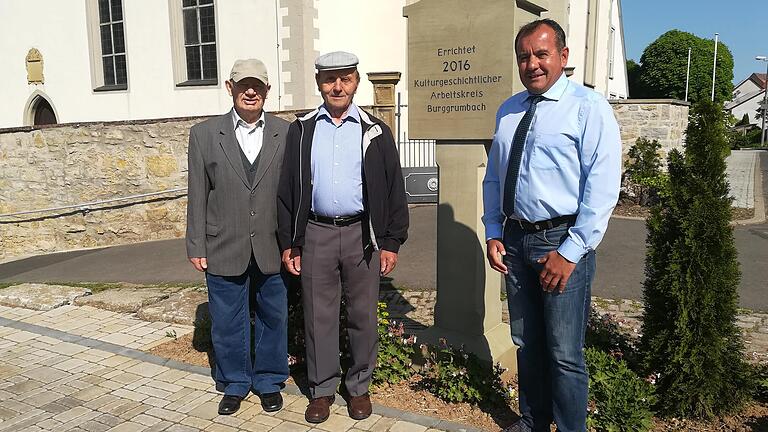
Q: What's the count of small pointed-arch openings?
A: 1